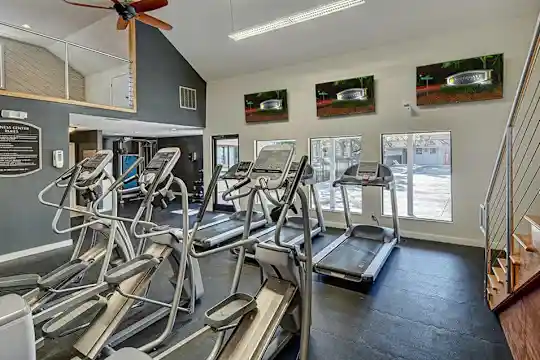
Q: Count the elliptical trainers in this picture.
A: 3